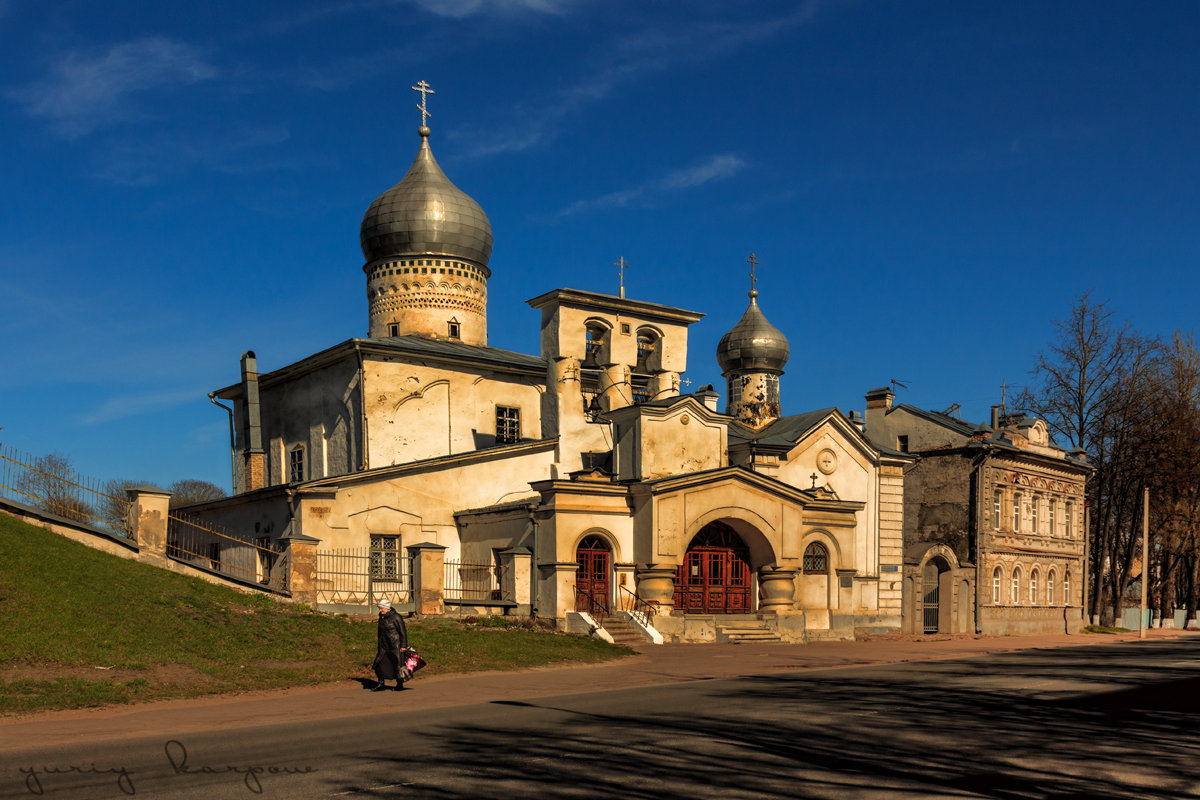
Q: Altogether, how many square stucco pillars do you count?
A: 4